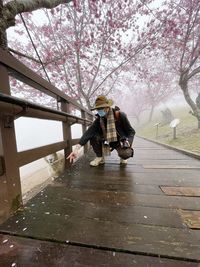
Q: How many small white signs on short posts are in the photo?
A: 2